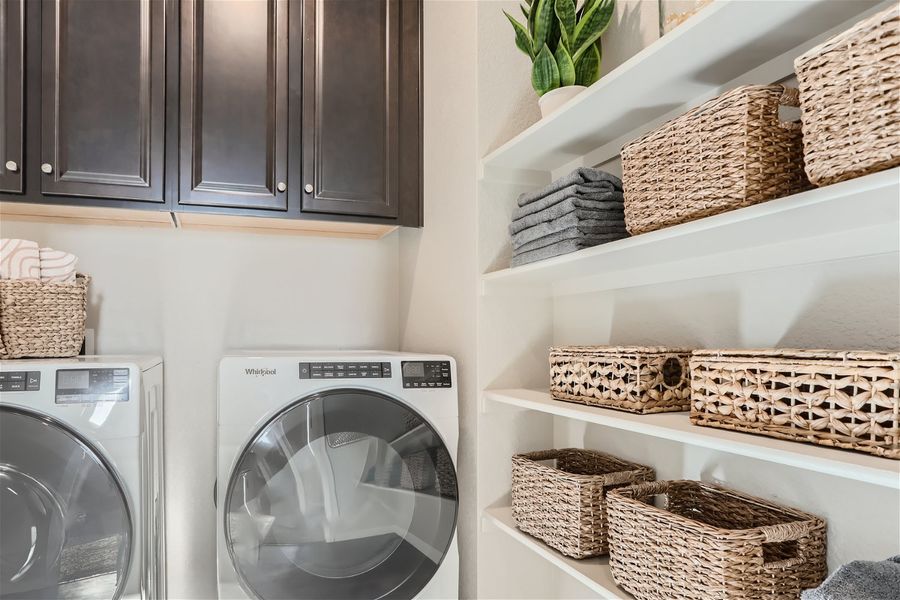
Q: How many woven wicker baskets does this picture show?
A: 7